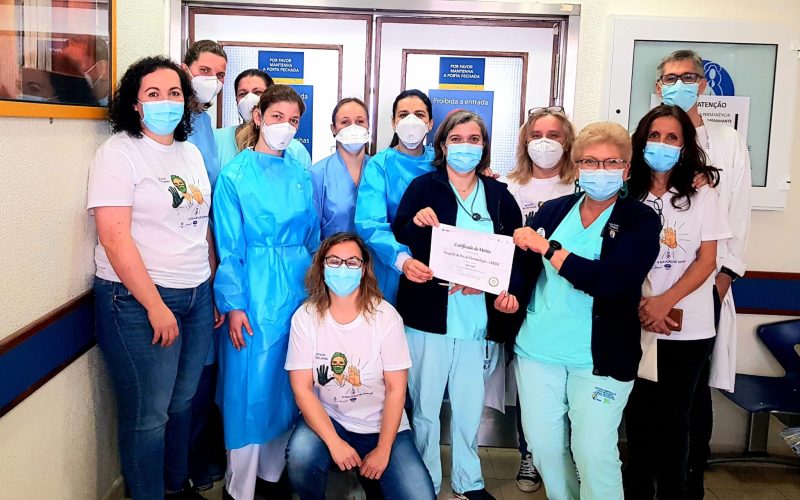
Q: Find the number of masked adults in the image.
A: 12